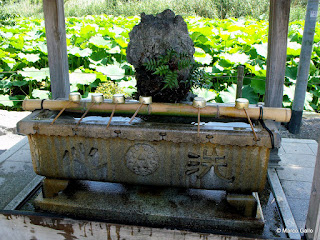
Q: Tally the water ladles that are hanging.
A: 6